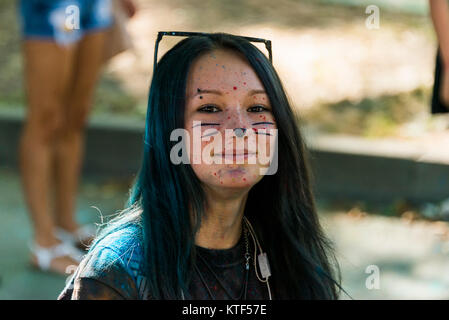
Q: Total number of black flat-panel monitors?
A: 0